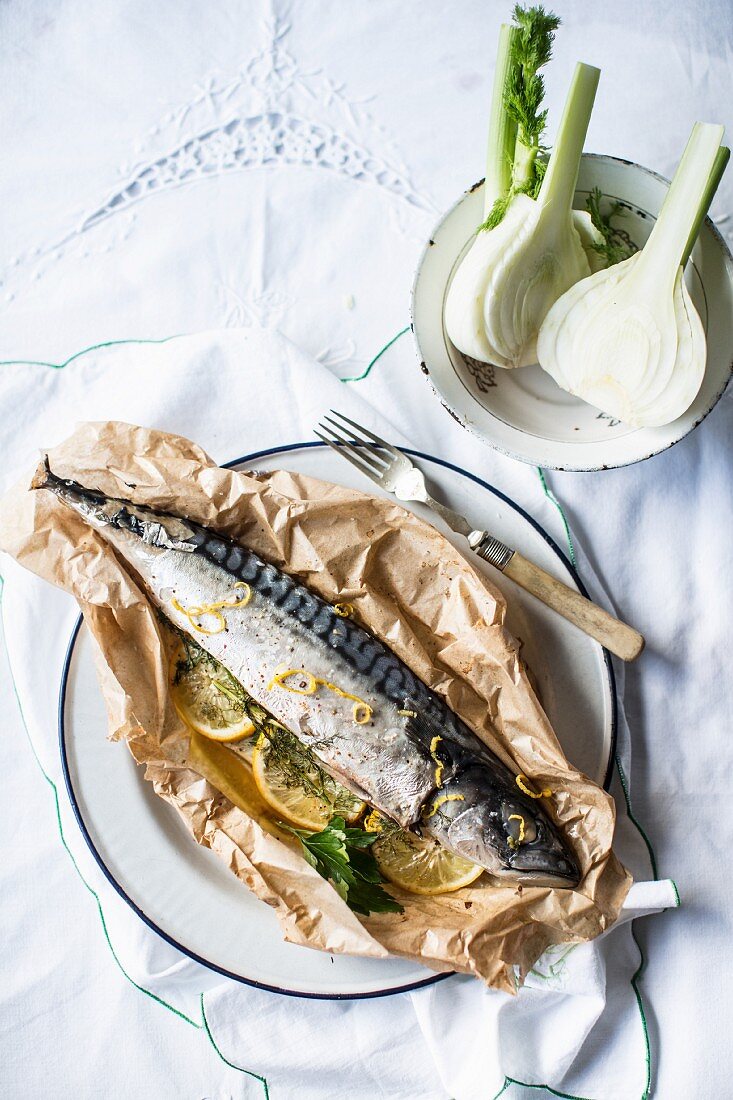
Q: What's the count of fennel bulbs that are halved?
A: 2